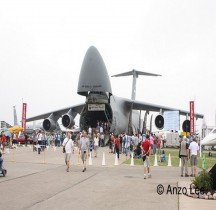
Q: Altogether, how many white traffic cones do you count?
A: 7